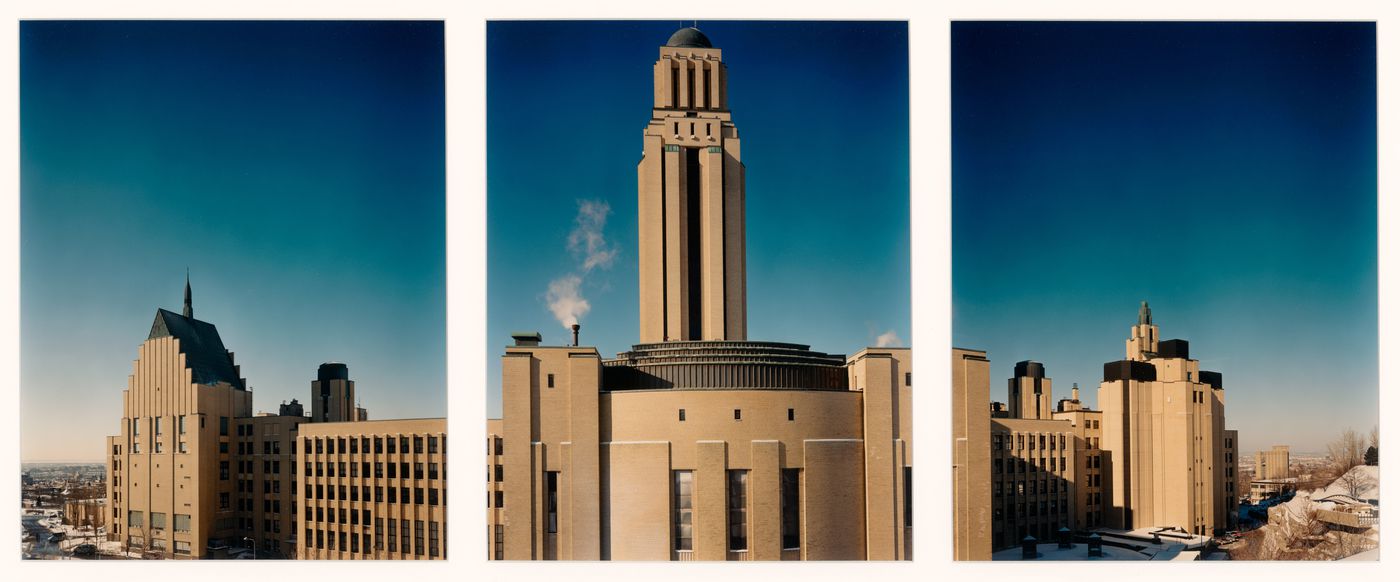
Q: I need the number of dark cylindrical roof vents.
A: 3